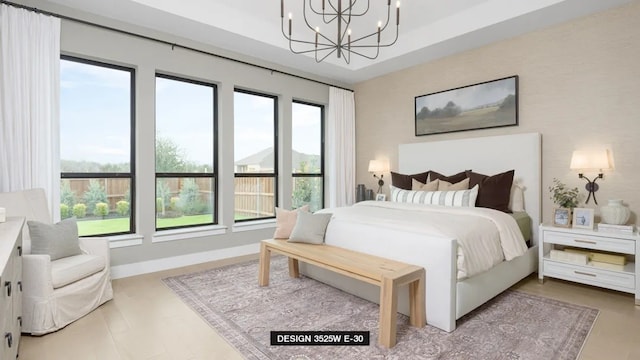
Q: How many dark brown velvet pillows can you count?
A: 3